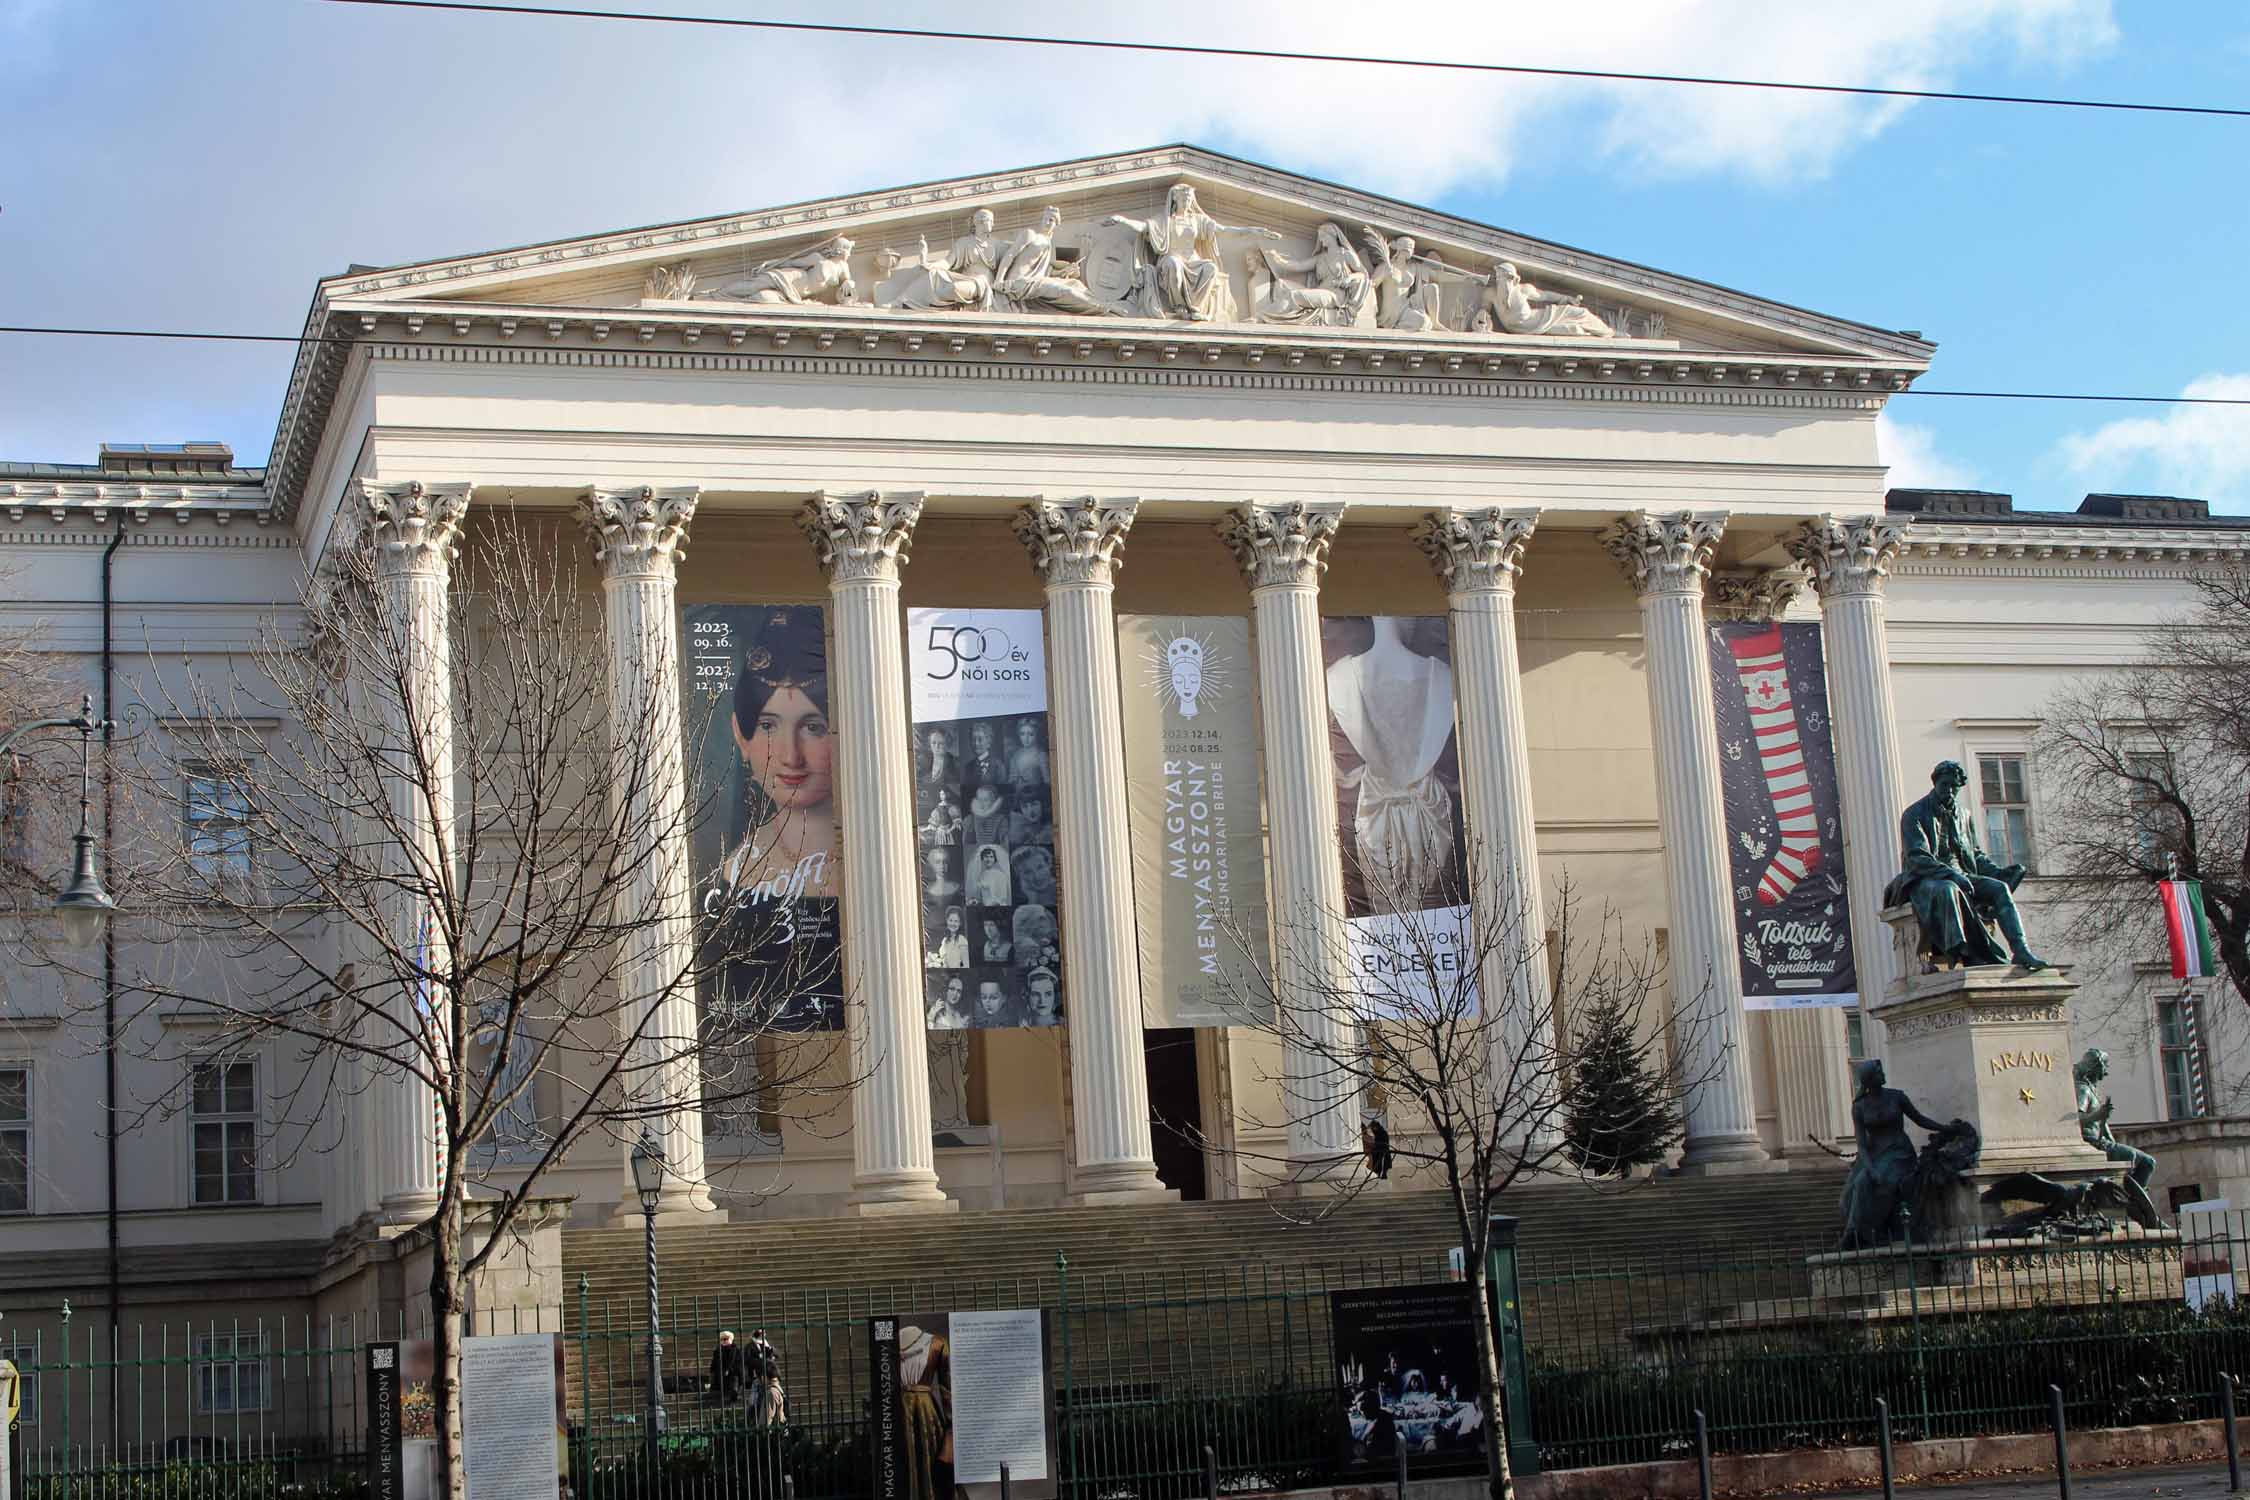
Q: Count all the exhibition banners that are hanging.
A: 5